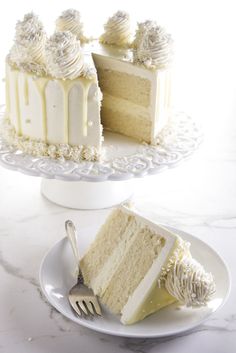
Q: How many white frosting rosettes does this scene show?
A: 6